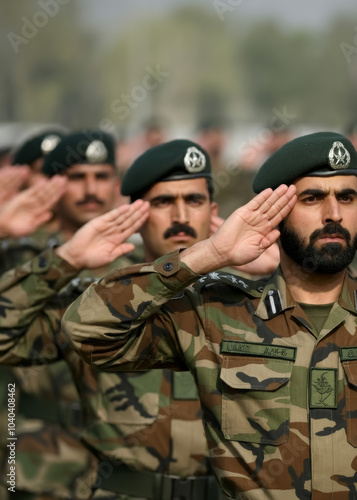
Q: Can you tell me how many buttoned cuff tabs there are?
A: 2